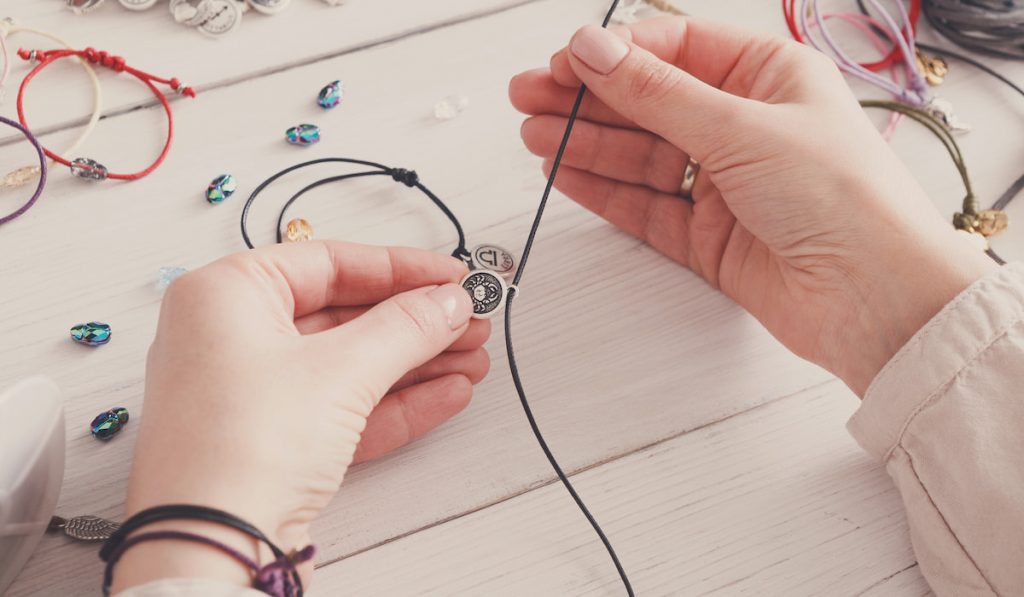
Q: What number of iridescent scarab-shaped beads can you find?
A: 5